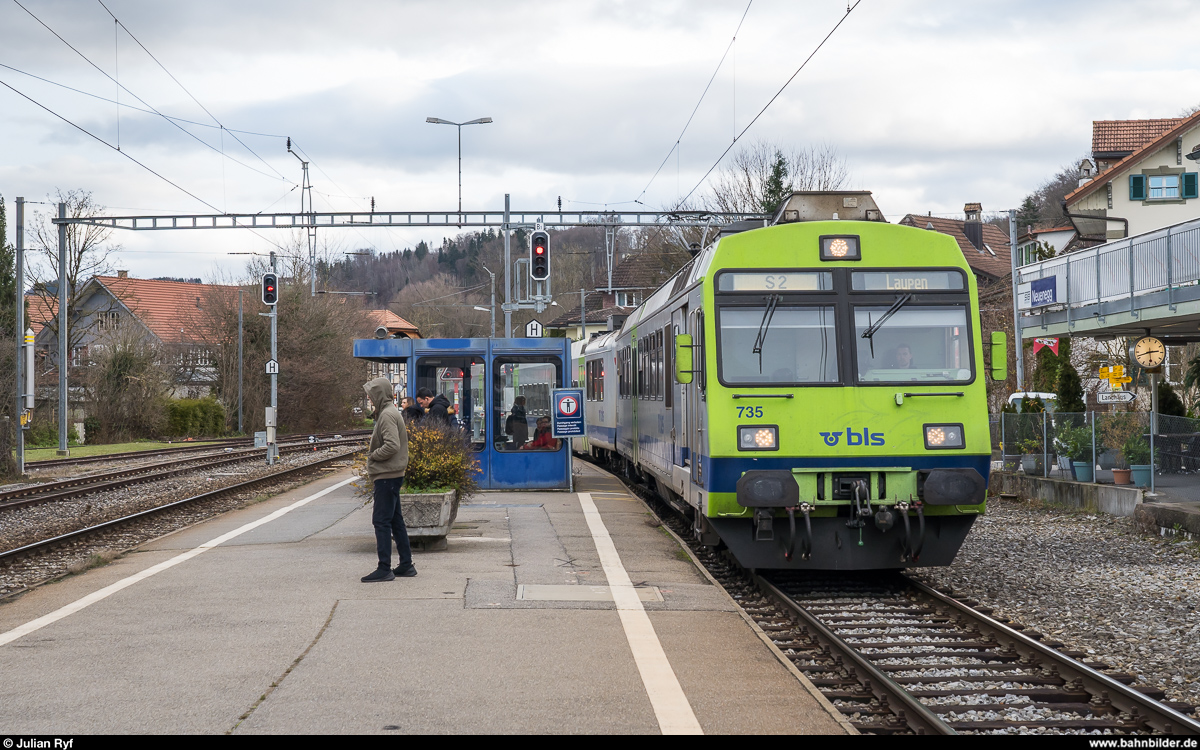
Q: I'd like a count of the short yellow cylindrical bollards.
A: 0